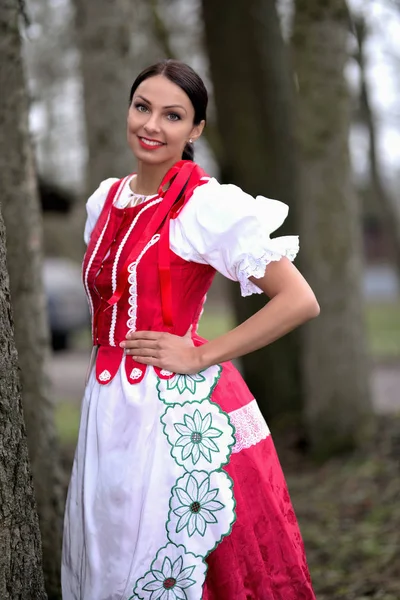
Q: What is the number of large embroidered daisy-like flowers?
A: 4